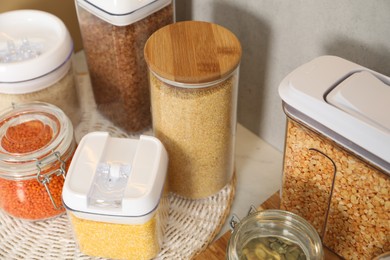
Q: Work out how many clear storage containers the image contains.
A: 7